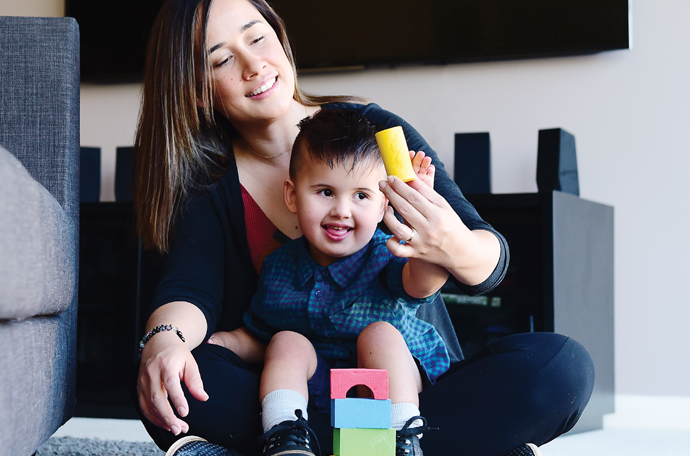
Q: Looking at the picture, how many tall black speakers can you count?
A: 4